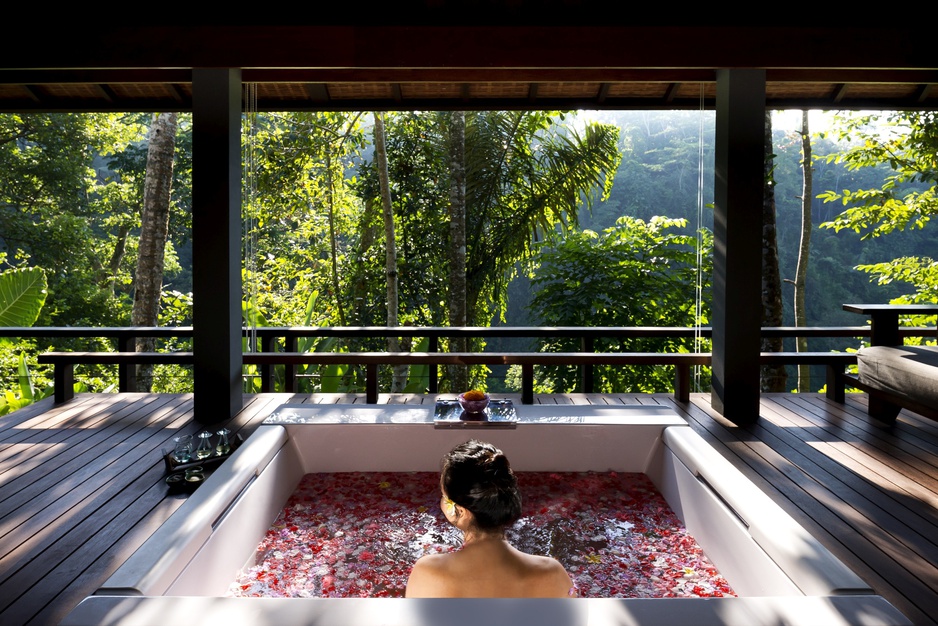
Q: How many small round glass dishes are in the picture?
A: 3